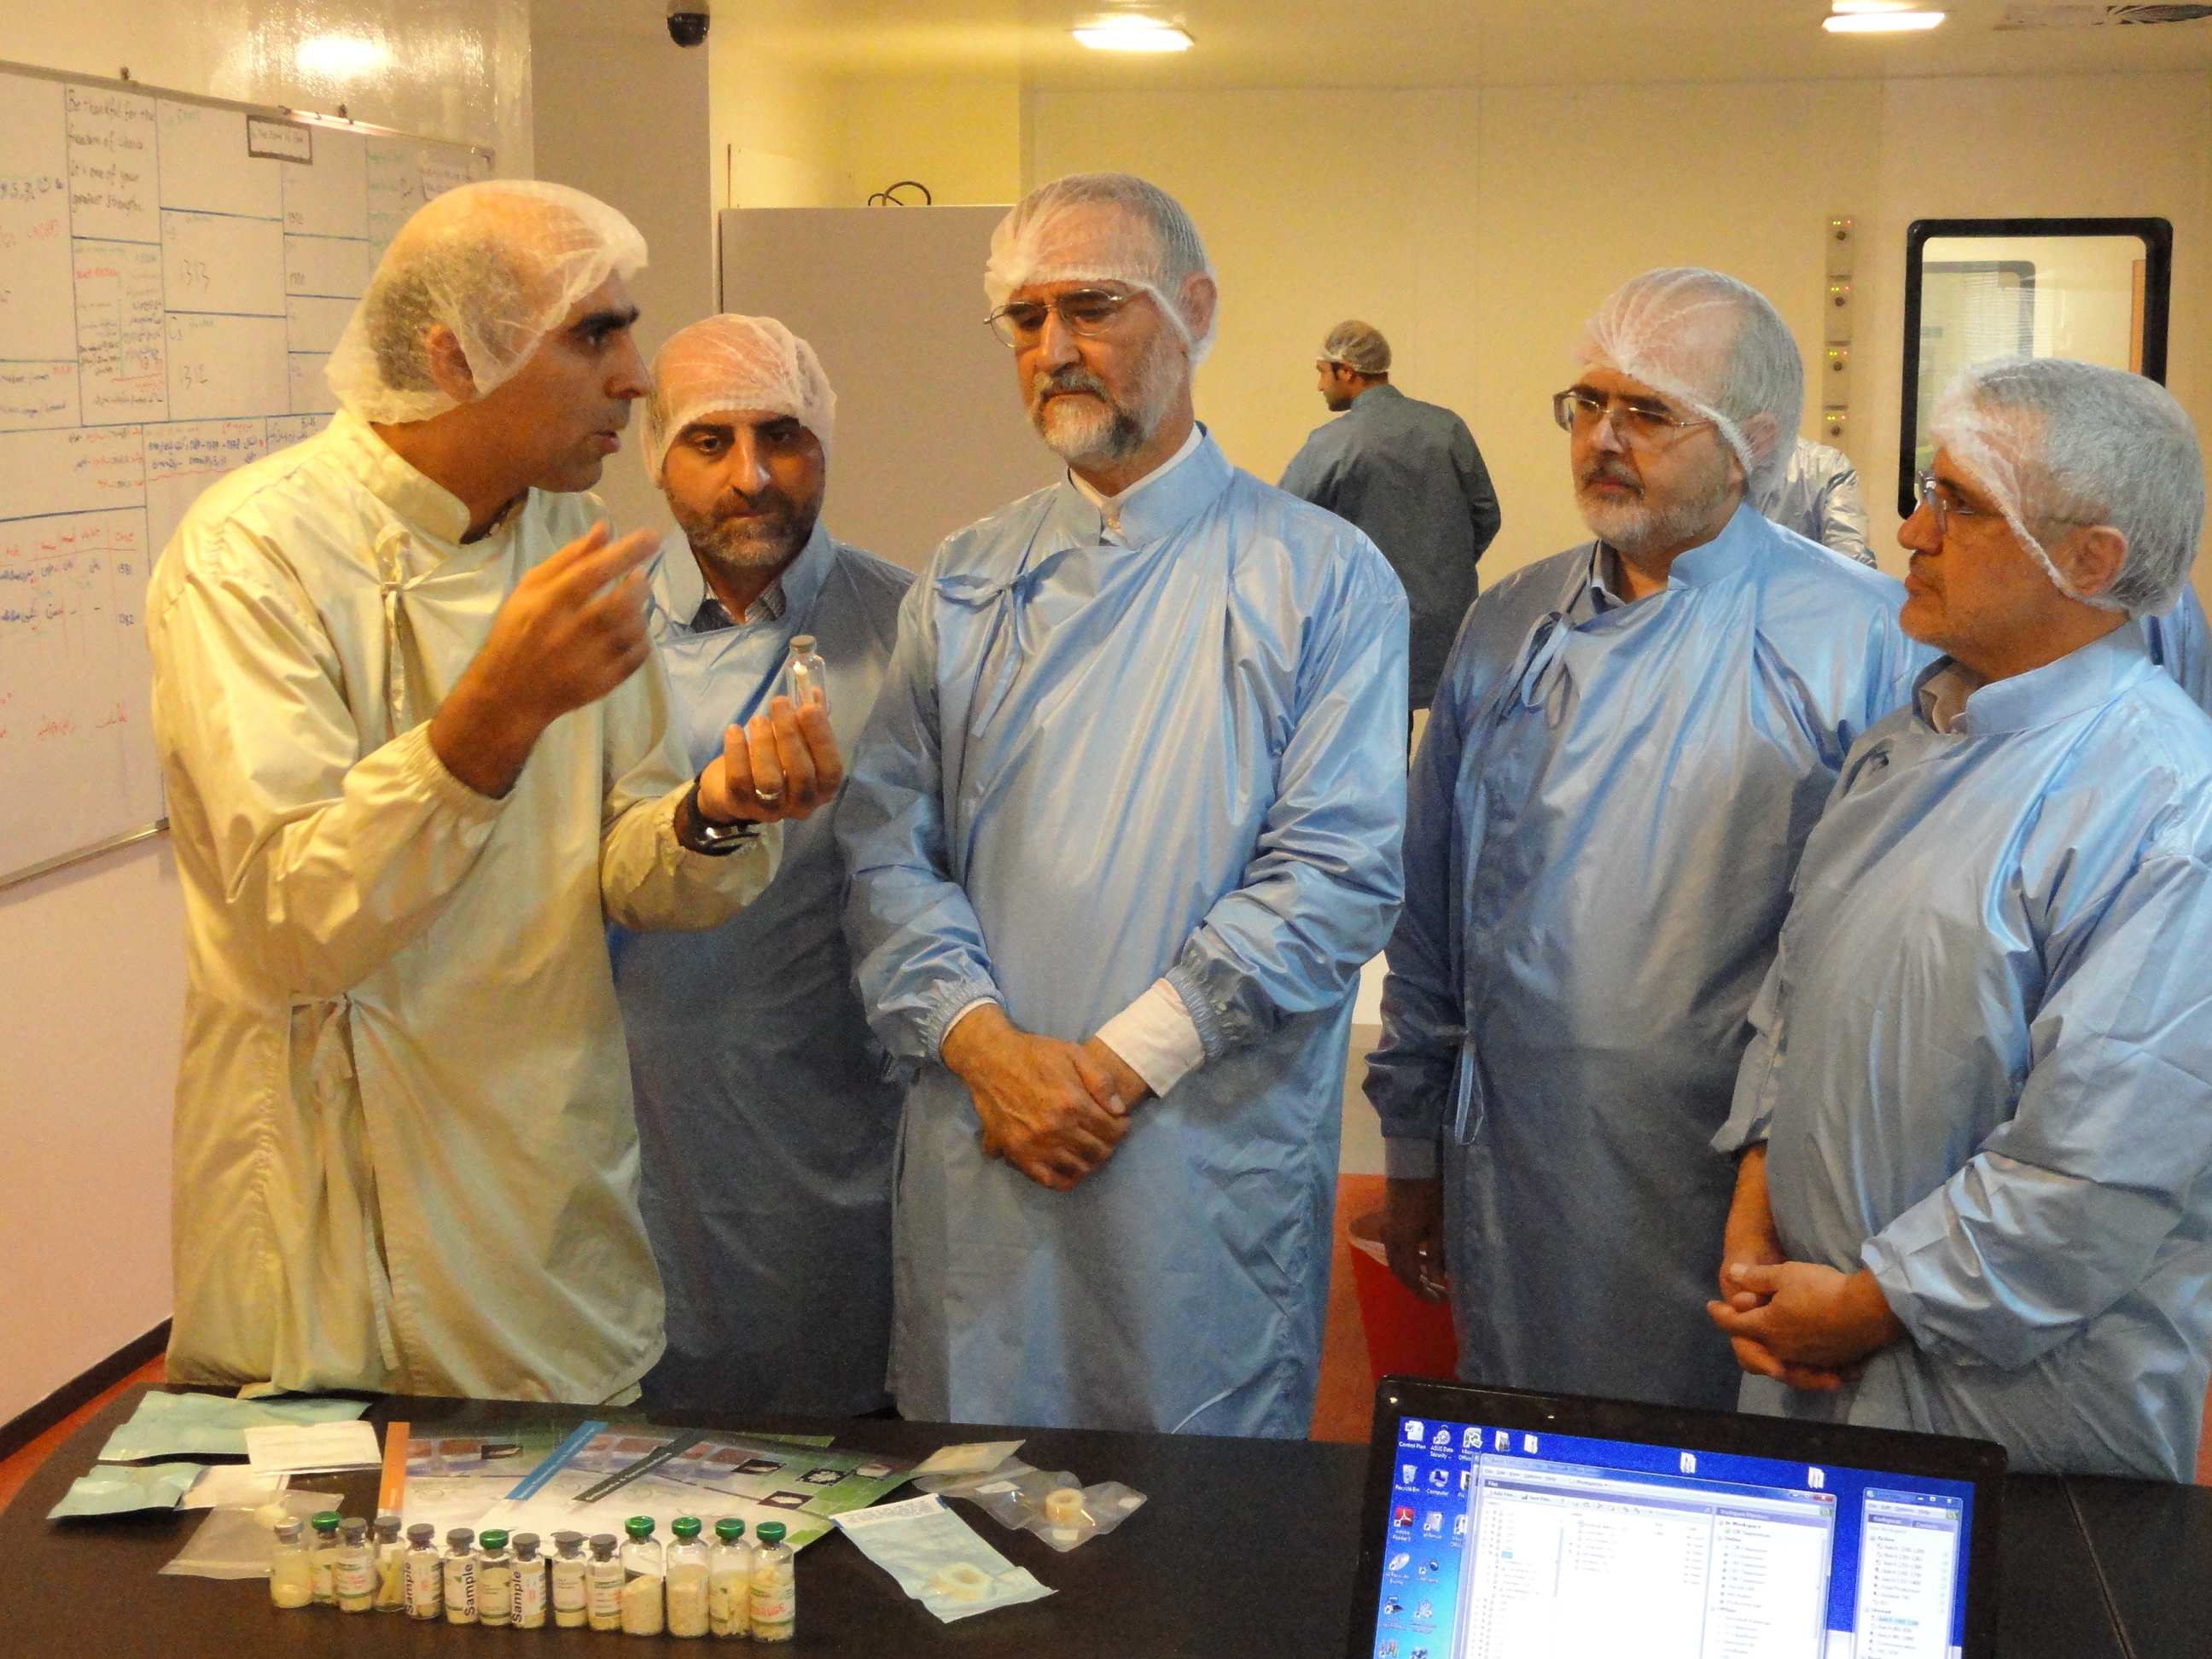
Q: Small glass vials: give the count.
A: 15